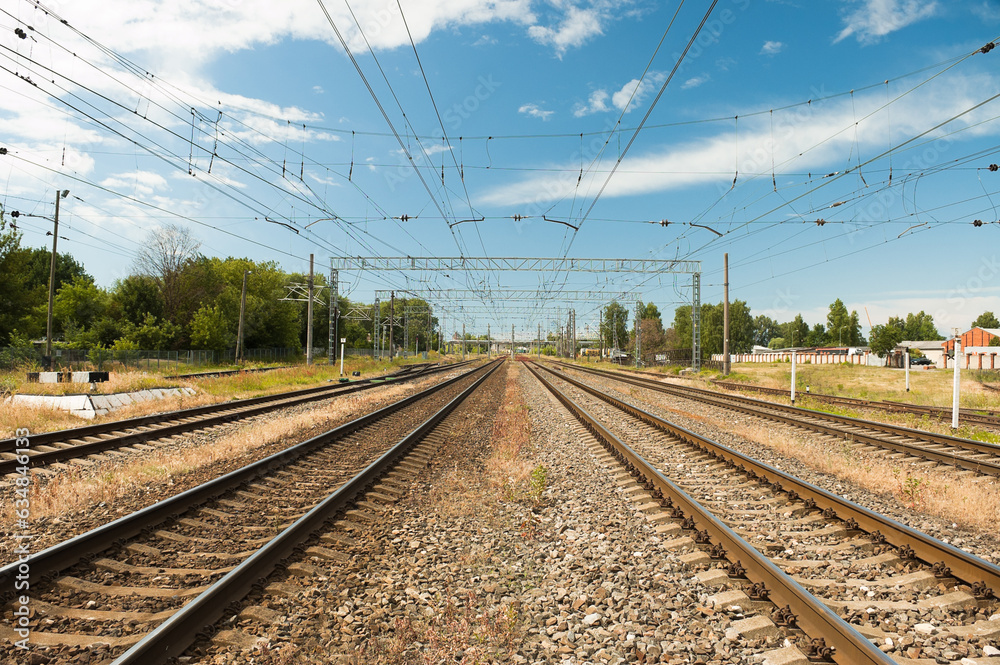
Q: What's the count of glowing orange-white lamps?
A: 0